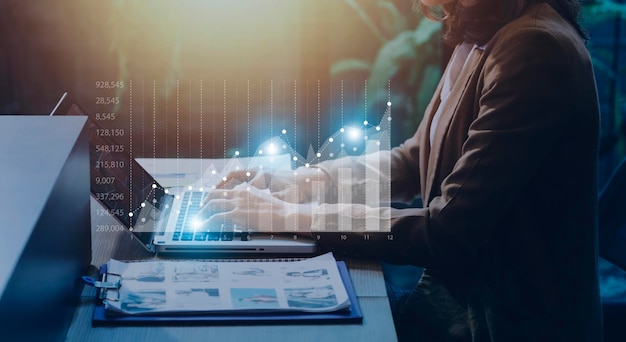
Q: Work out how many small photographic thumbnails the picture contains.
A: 8